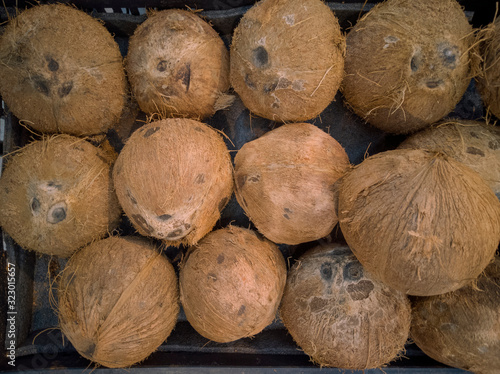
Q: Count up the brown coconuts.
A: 14